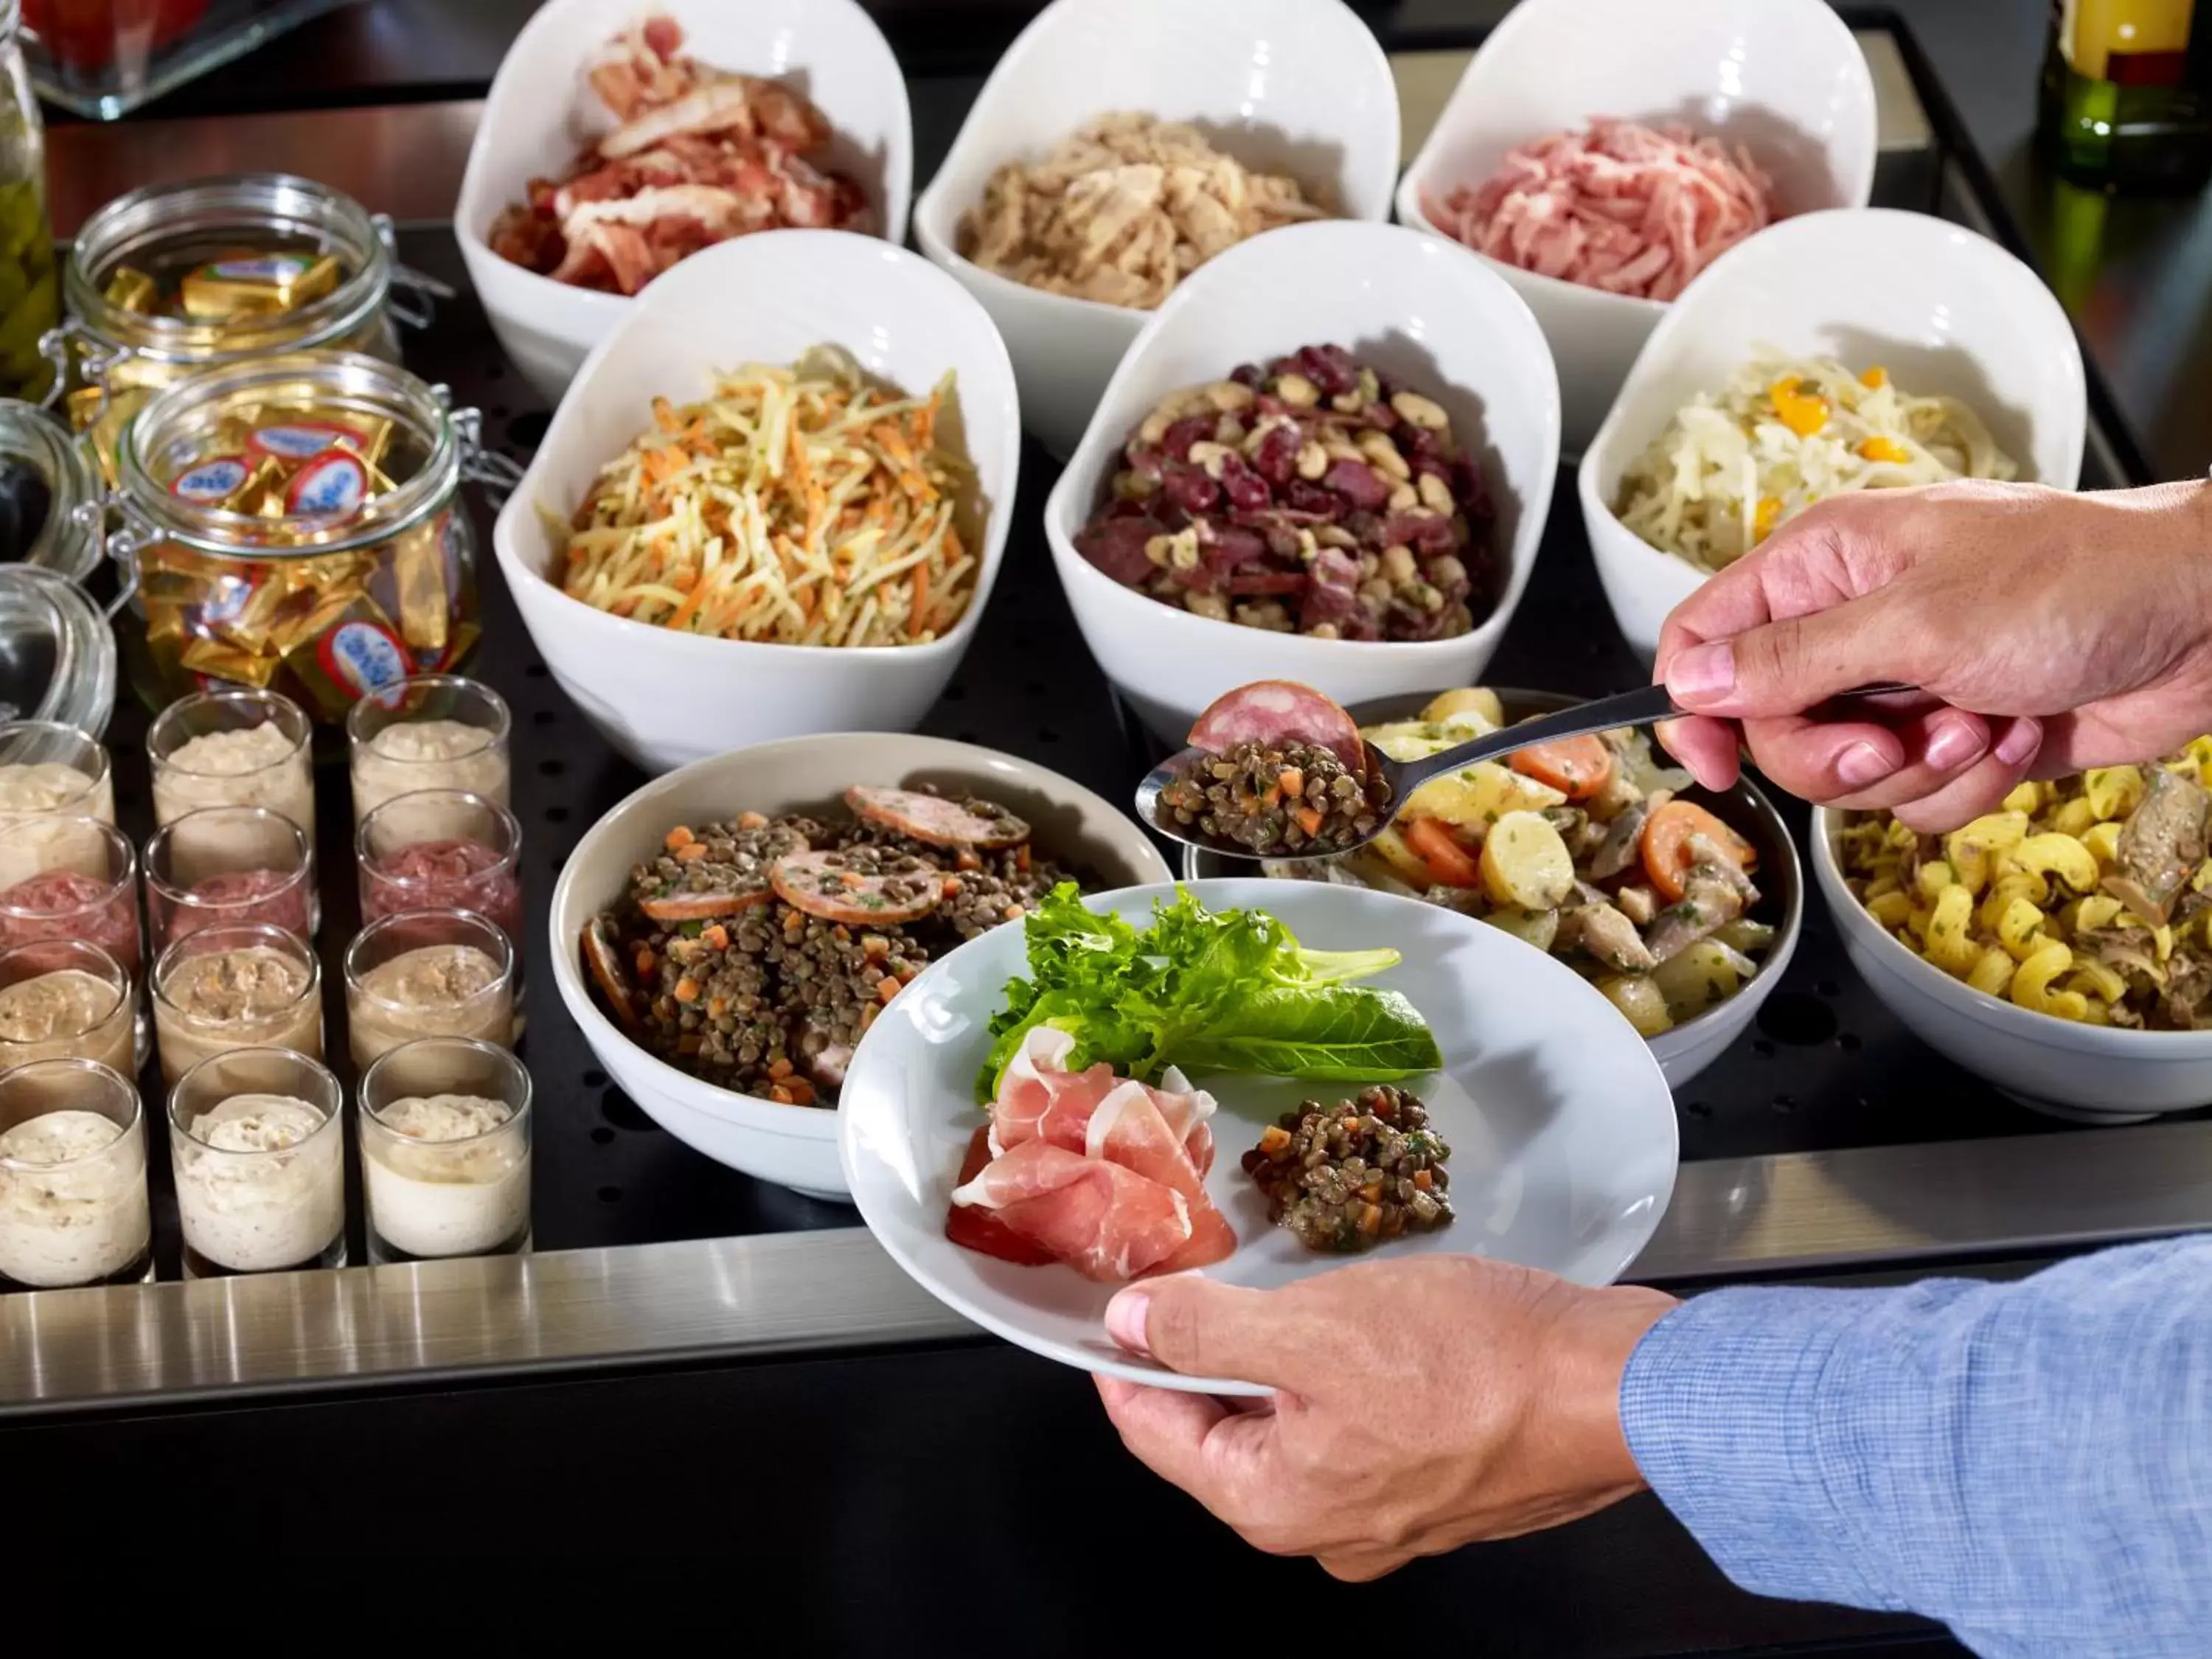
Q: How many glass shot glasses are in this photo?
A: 12